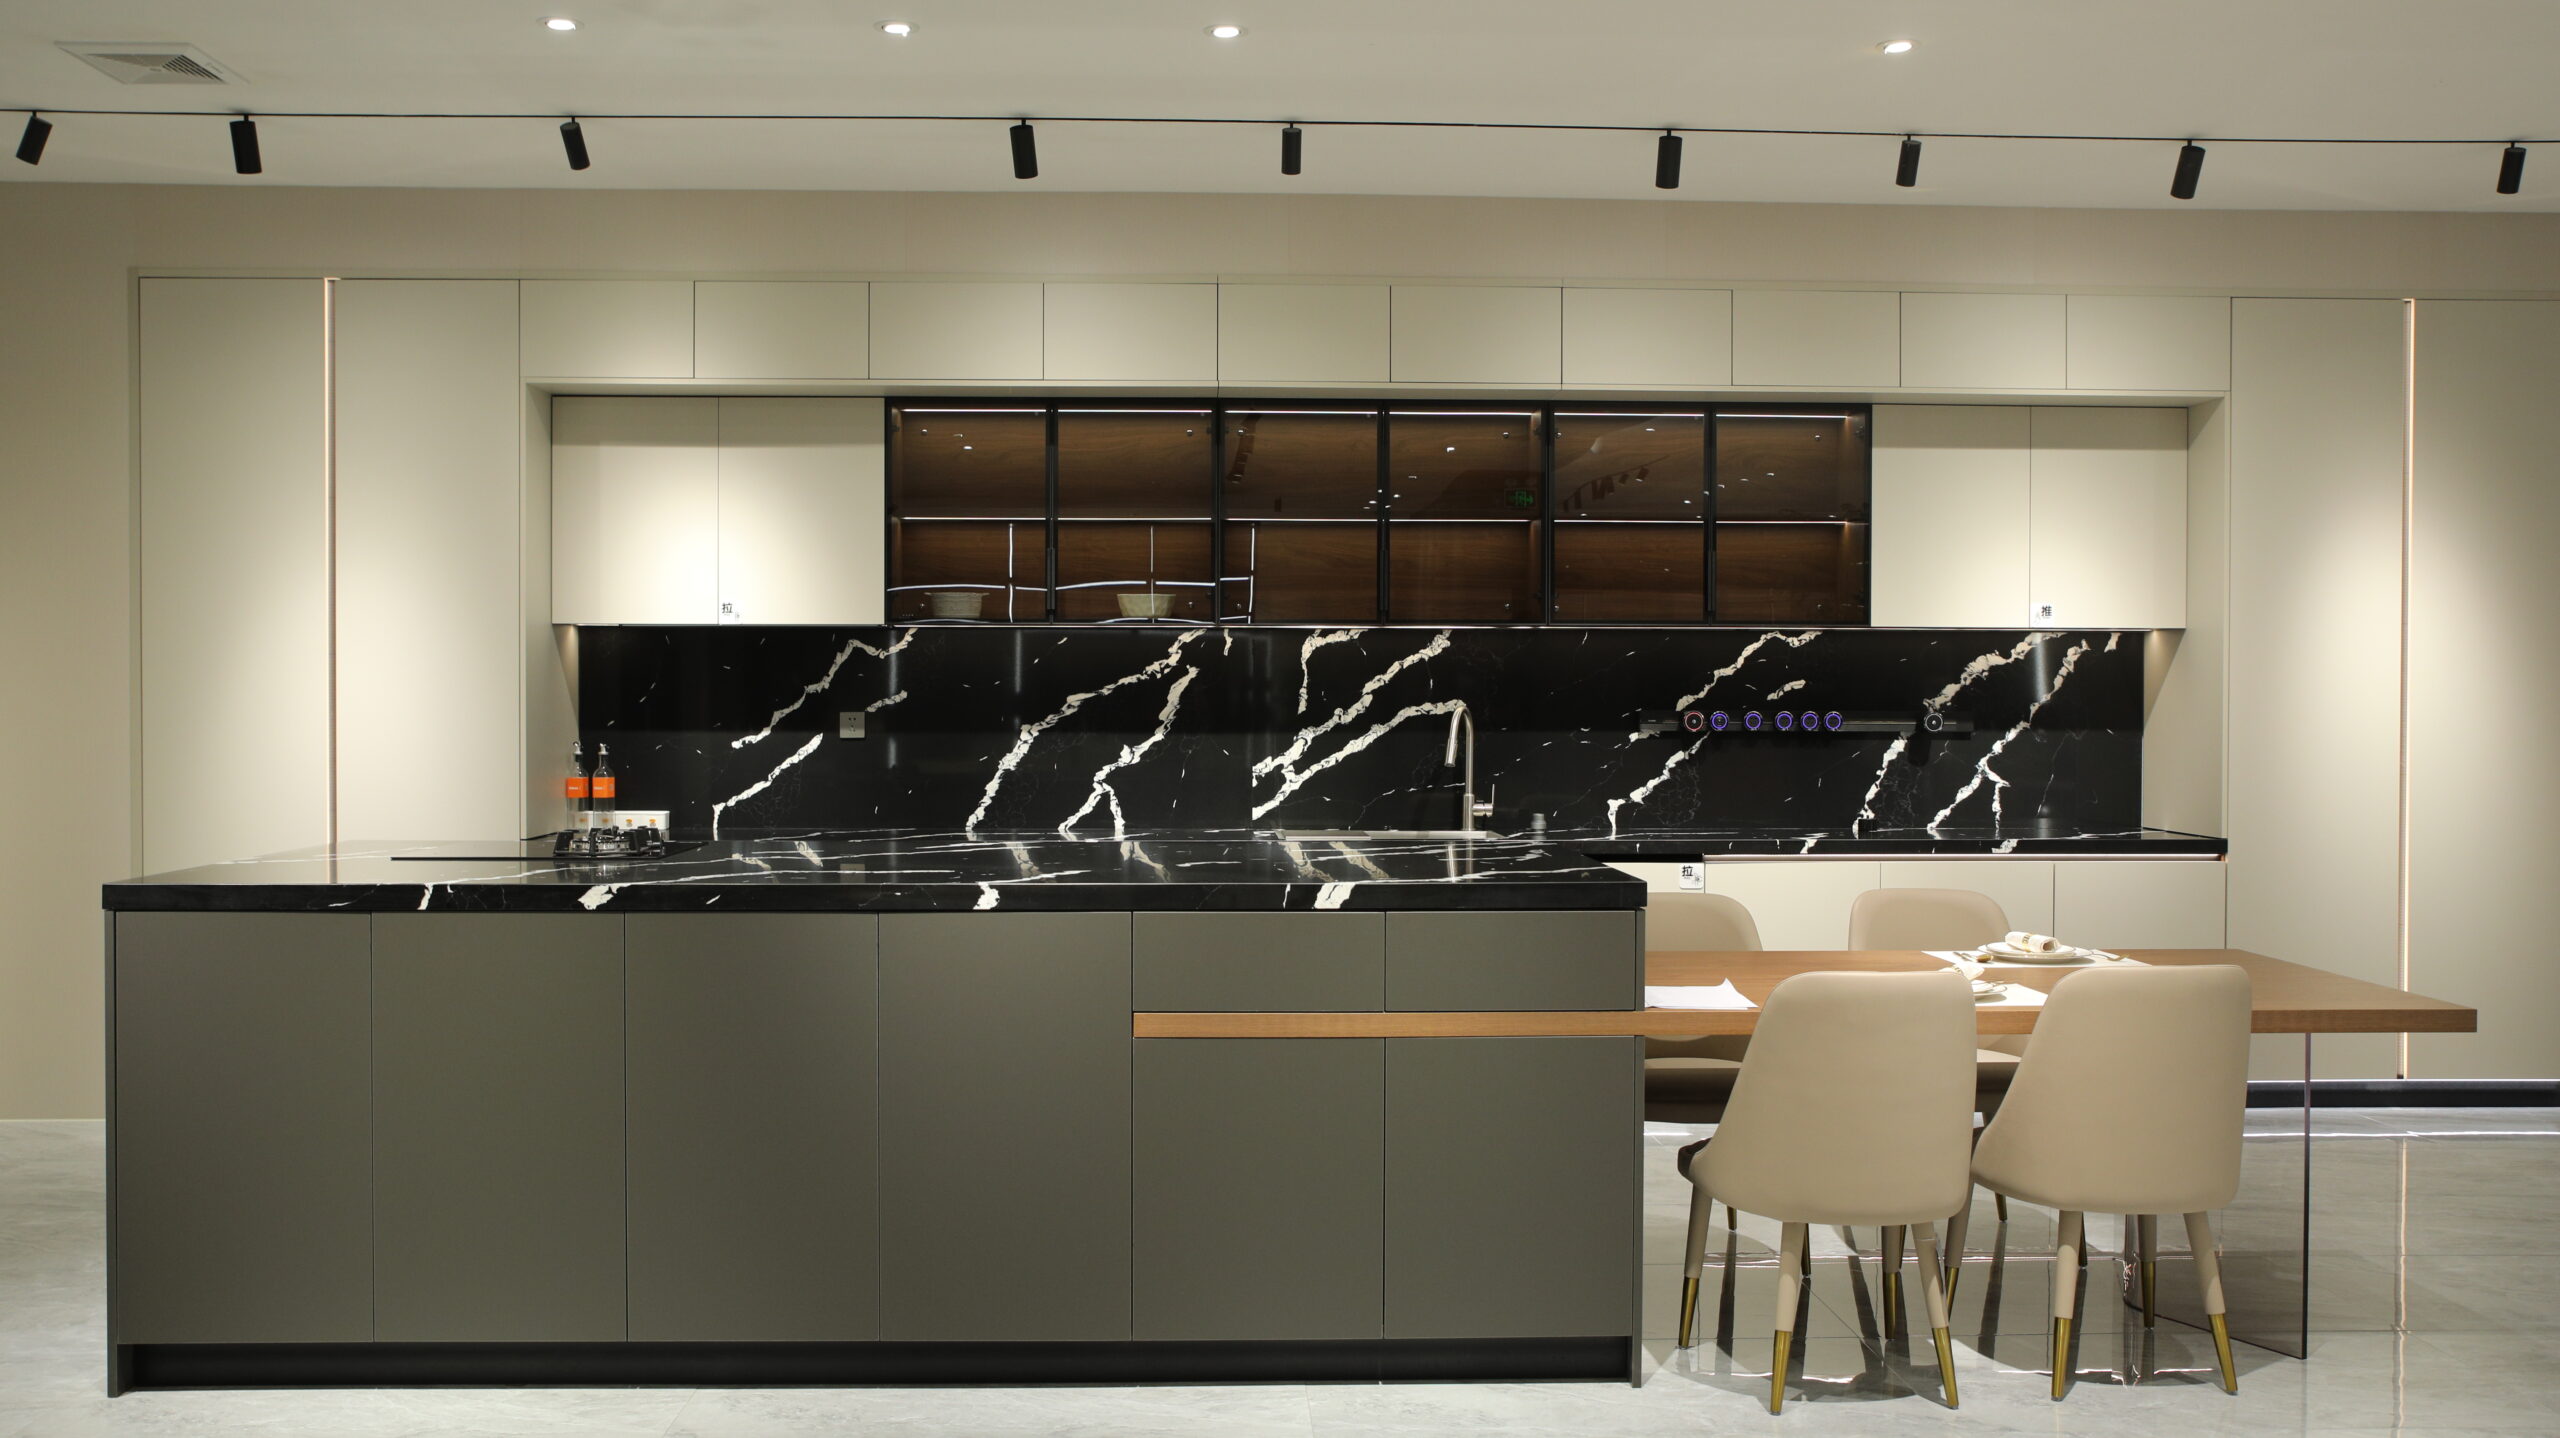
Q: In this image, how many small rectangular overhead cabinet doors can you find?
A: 10